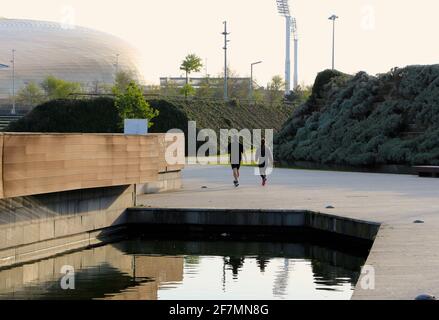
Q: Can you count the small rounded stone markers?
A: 4